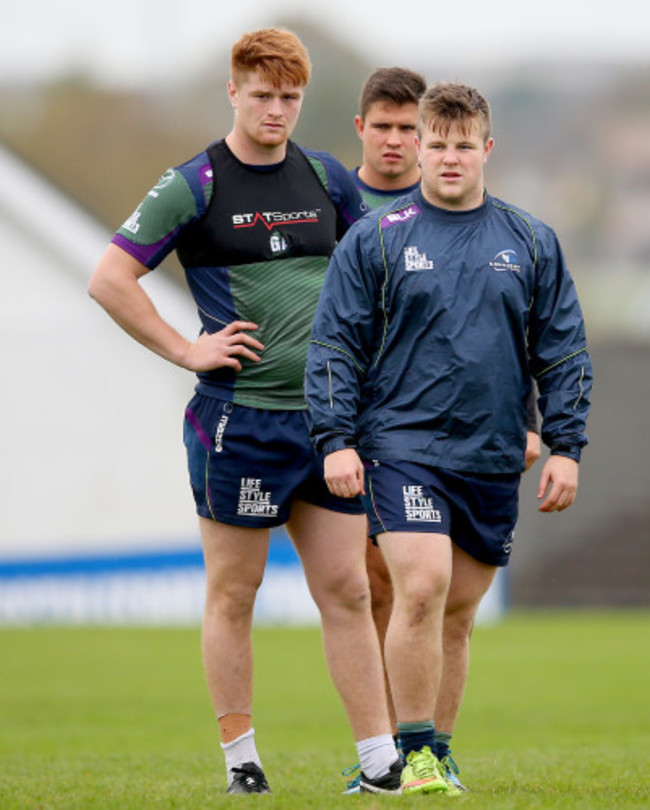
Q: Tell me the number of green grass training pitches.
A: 1